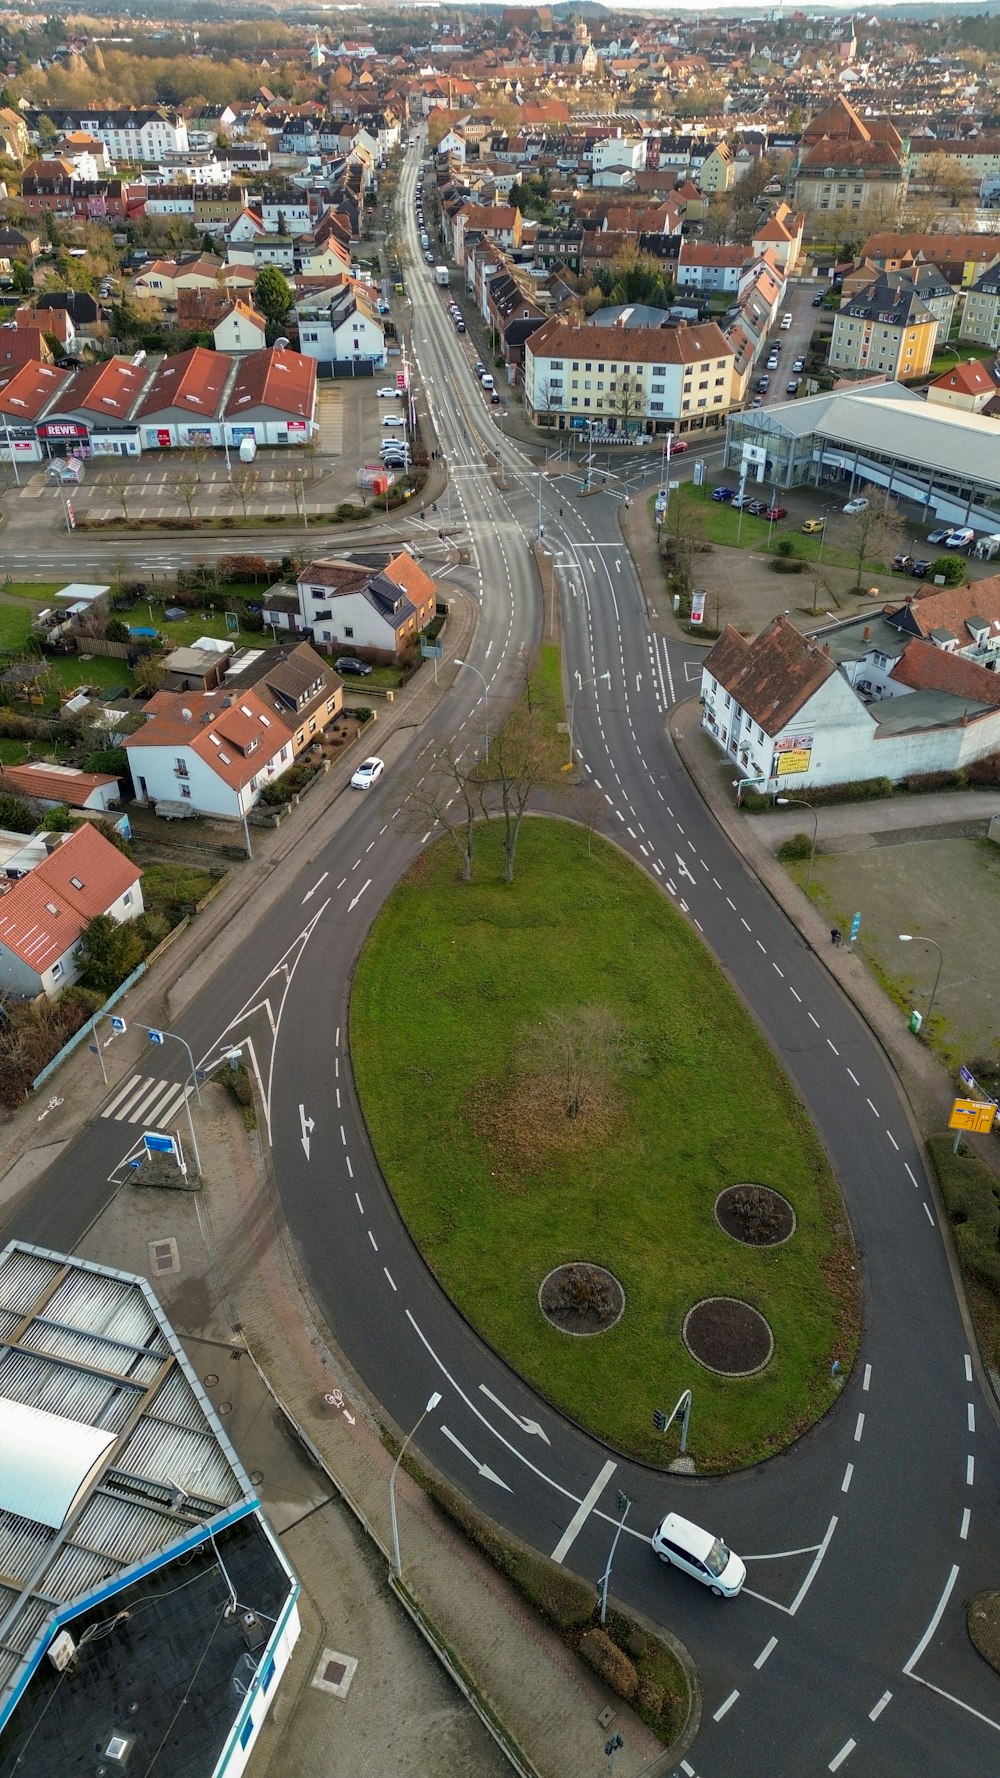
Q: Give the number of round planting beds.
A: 3